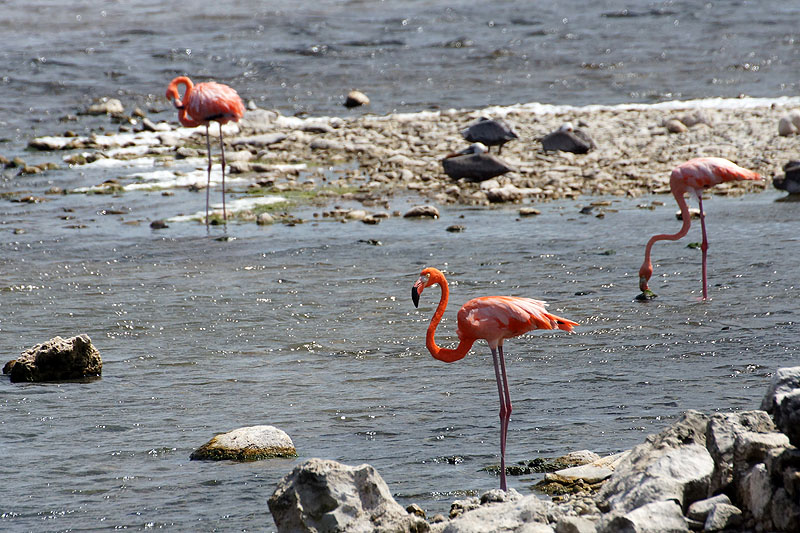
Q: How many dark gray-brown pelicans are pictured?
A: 3